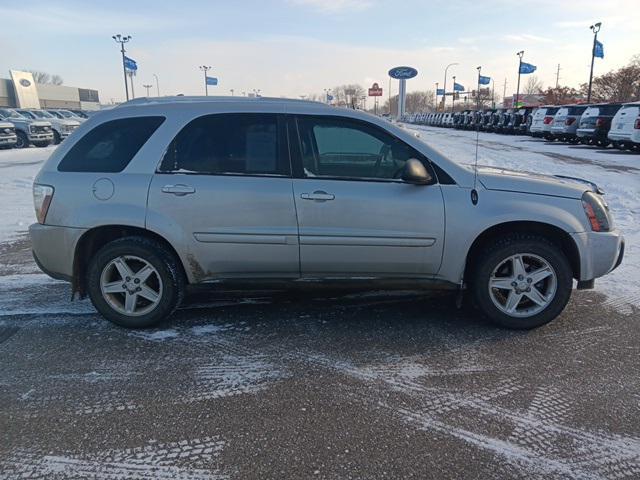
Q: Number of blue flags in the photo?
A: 7